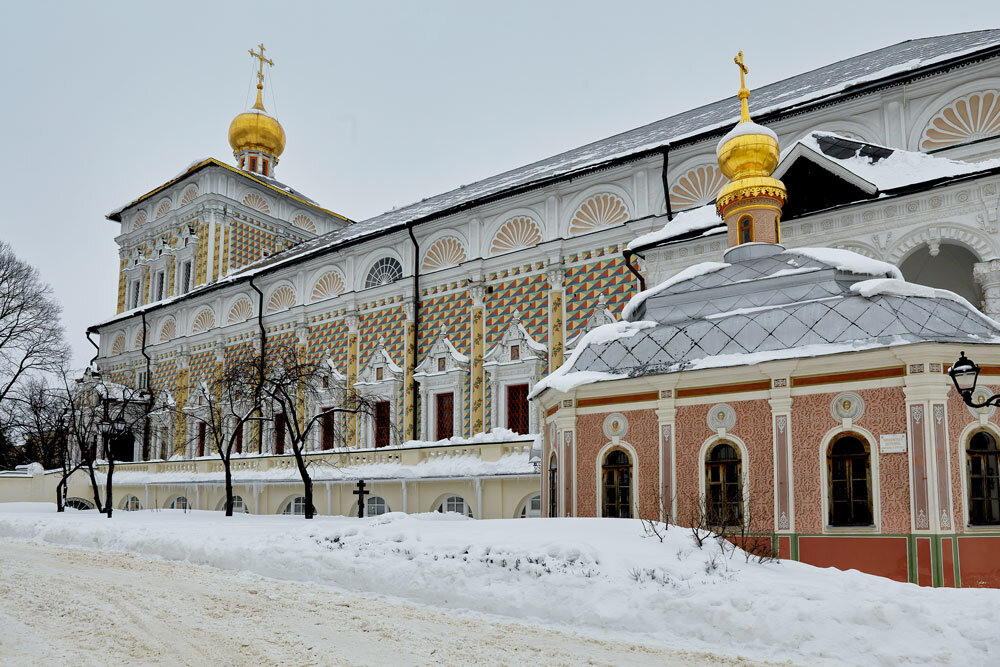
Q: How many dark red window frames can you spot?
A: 7